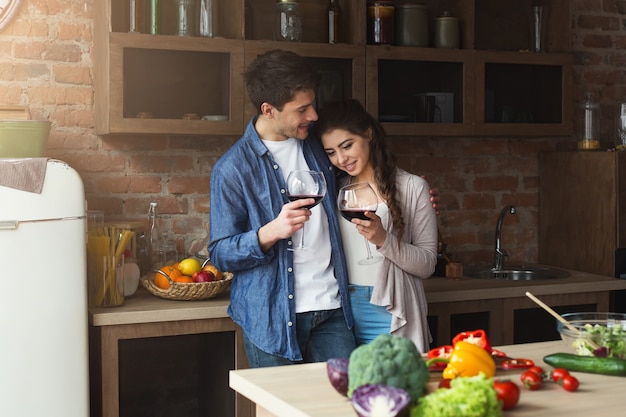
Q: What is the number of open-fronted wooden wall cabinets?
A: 4